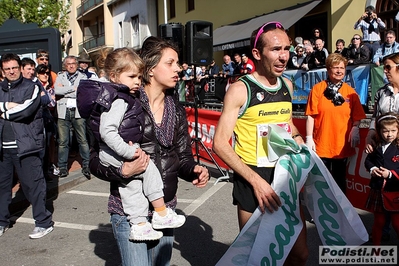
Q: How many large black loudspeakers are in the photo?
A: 2